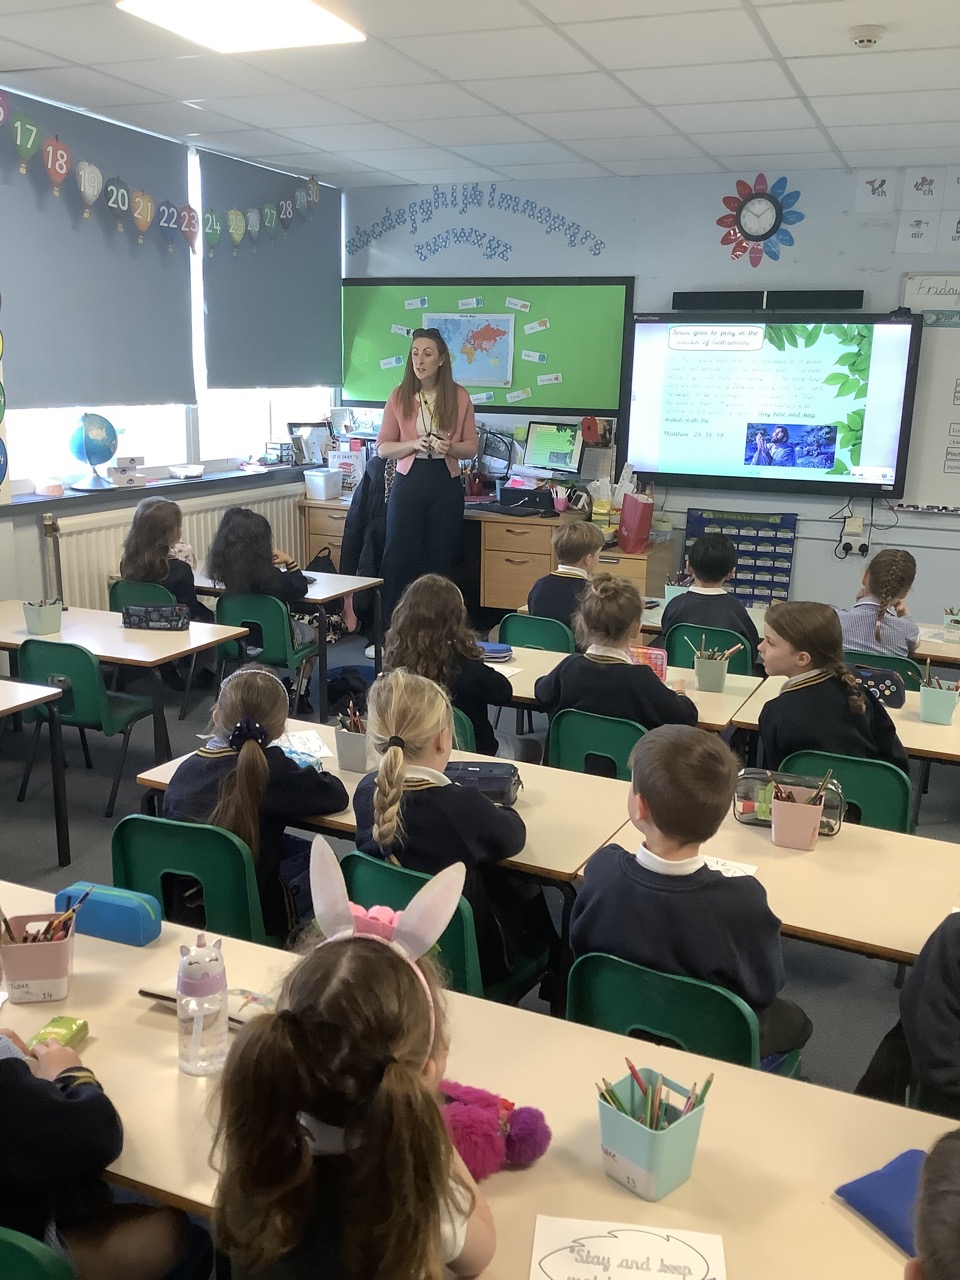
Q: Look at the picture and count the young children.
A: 15